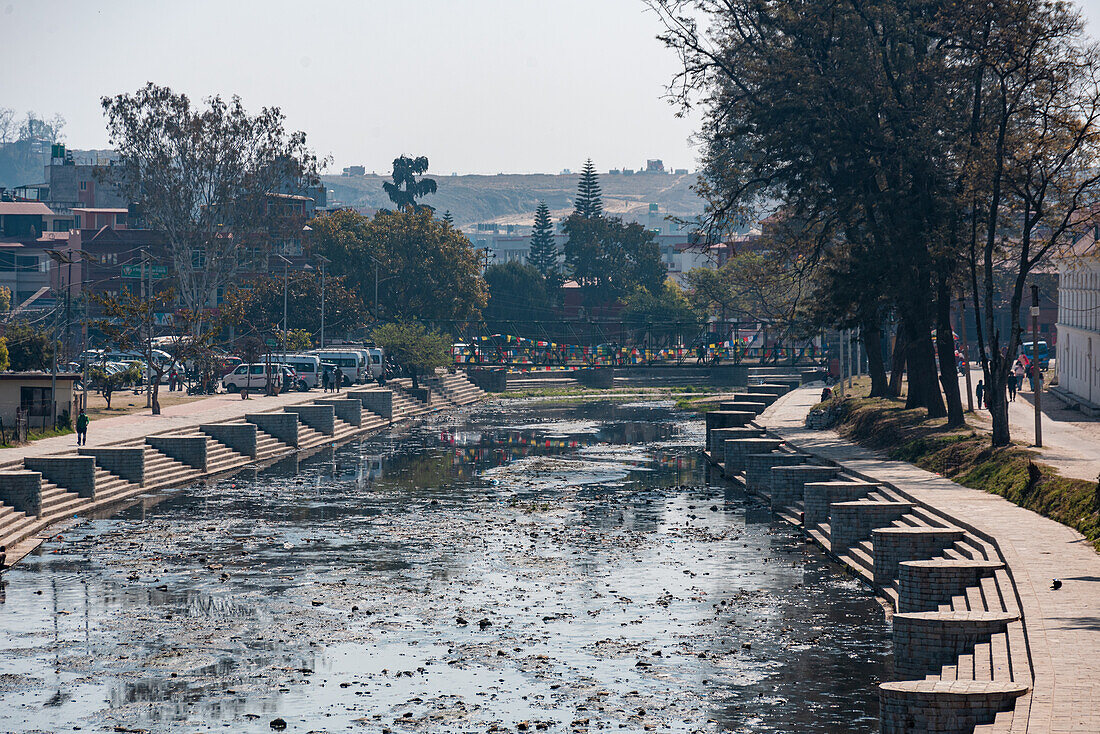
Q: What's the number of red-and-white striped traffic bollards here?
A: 0